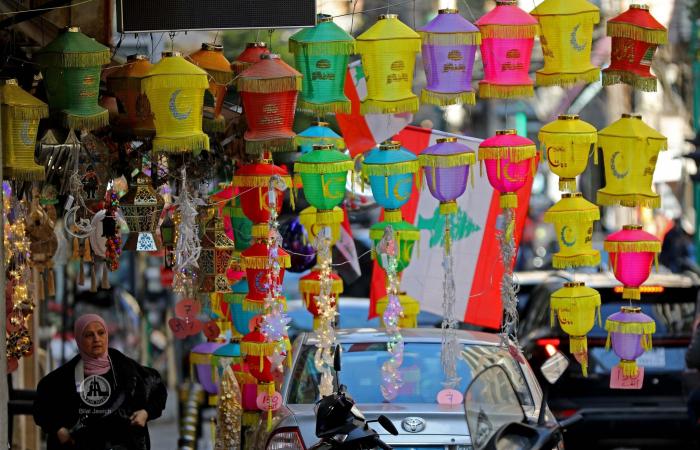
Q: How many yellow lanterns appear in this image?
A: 10